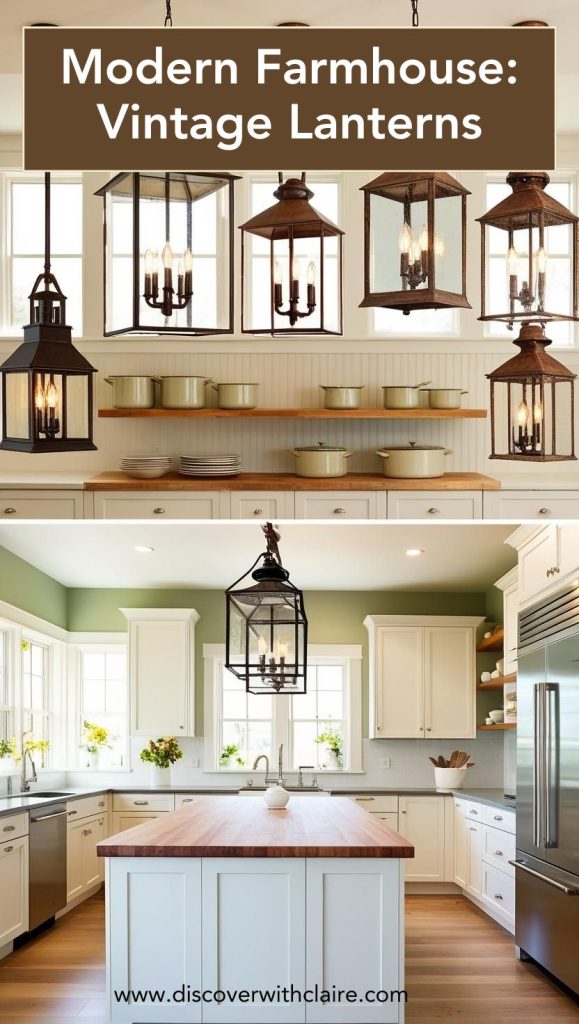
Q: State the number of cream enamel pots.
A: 8